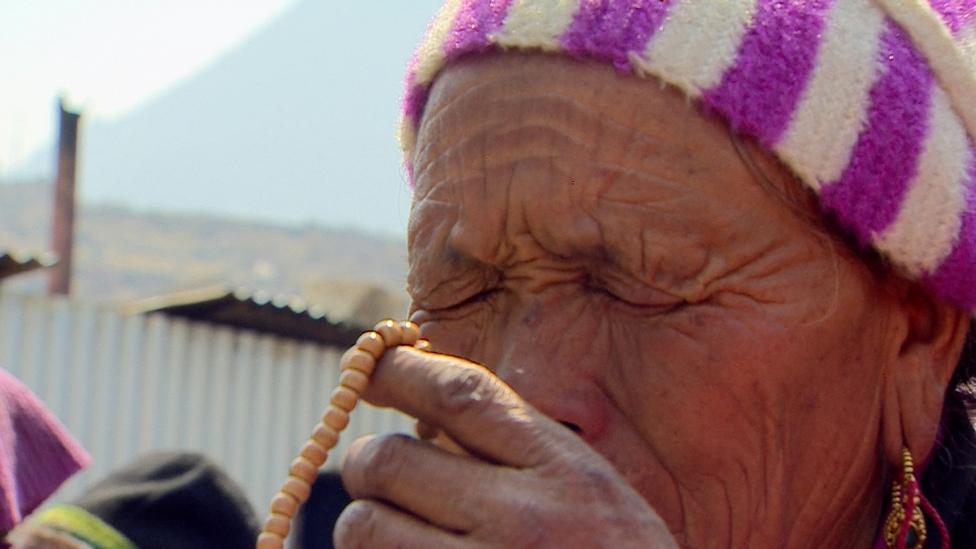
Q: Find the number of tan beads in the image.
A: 15